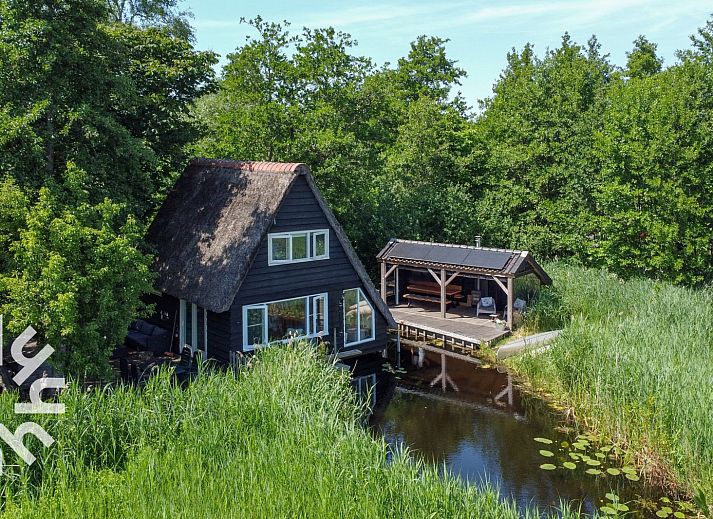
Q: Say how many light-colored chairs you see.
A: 2